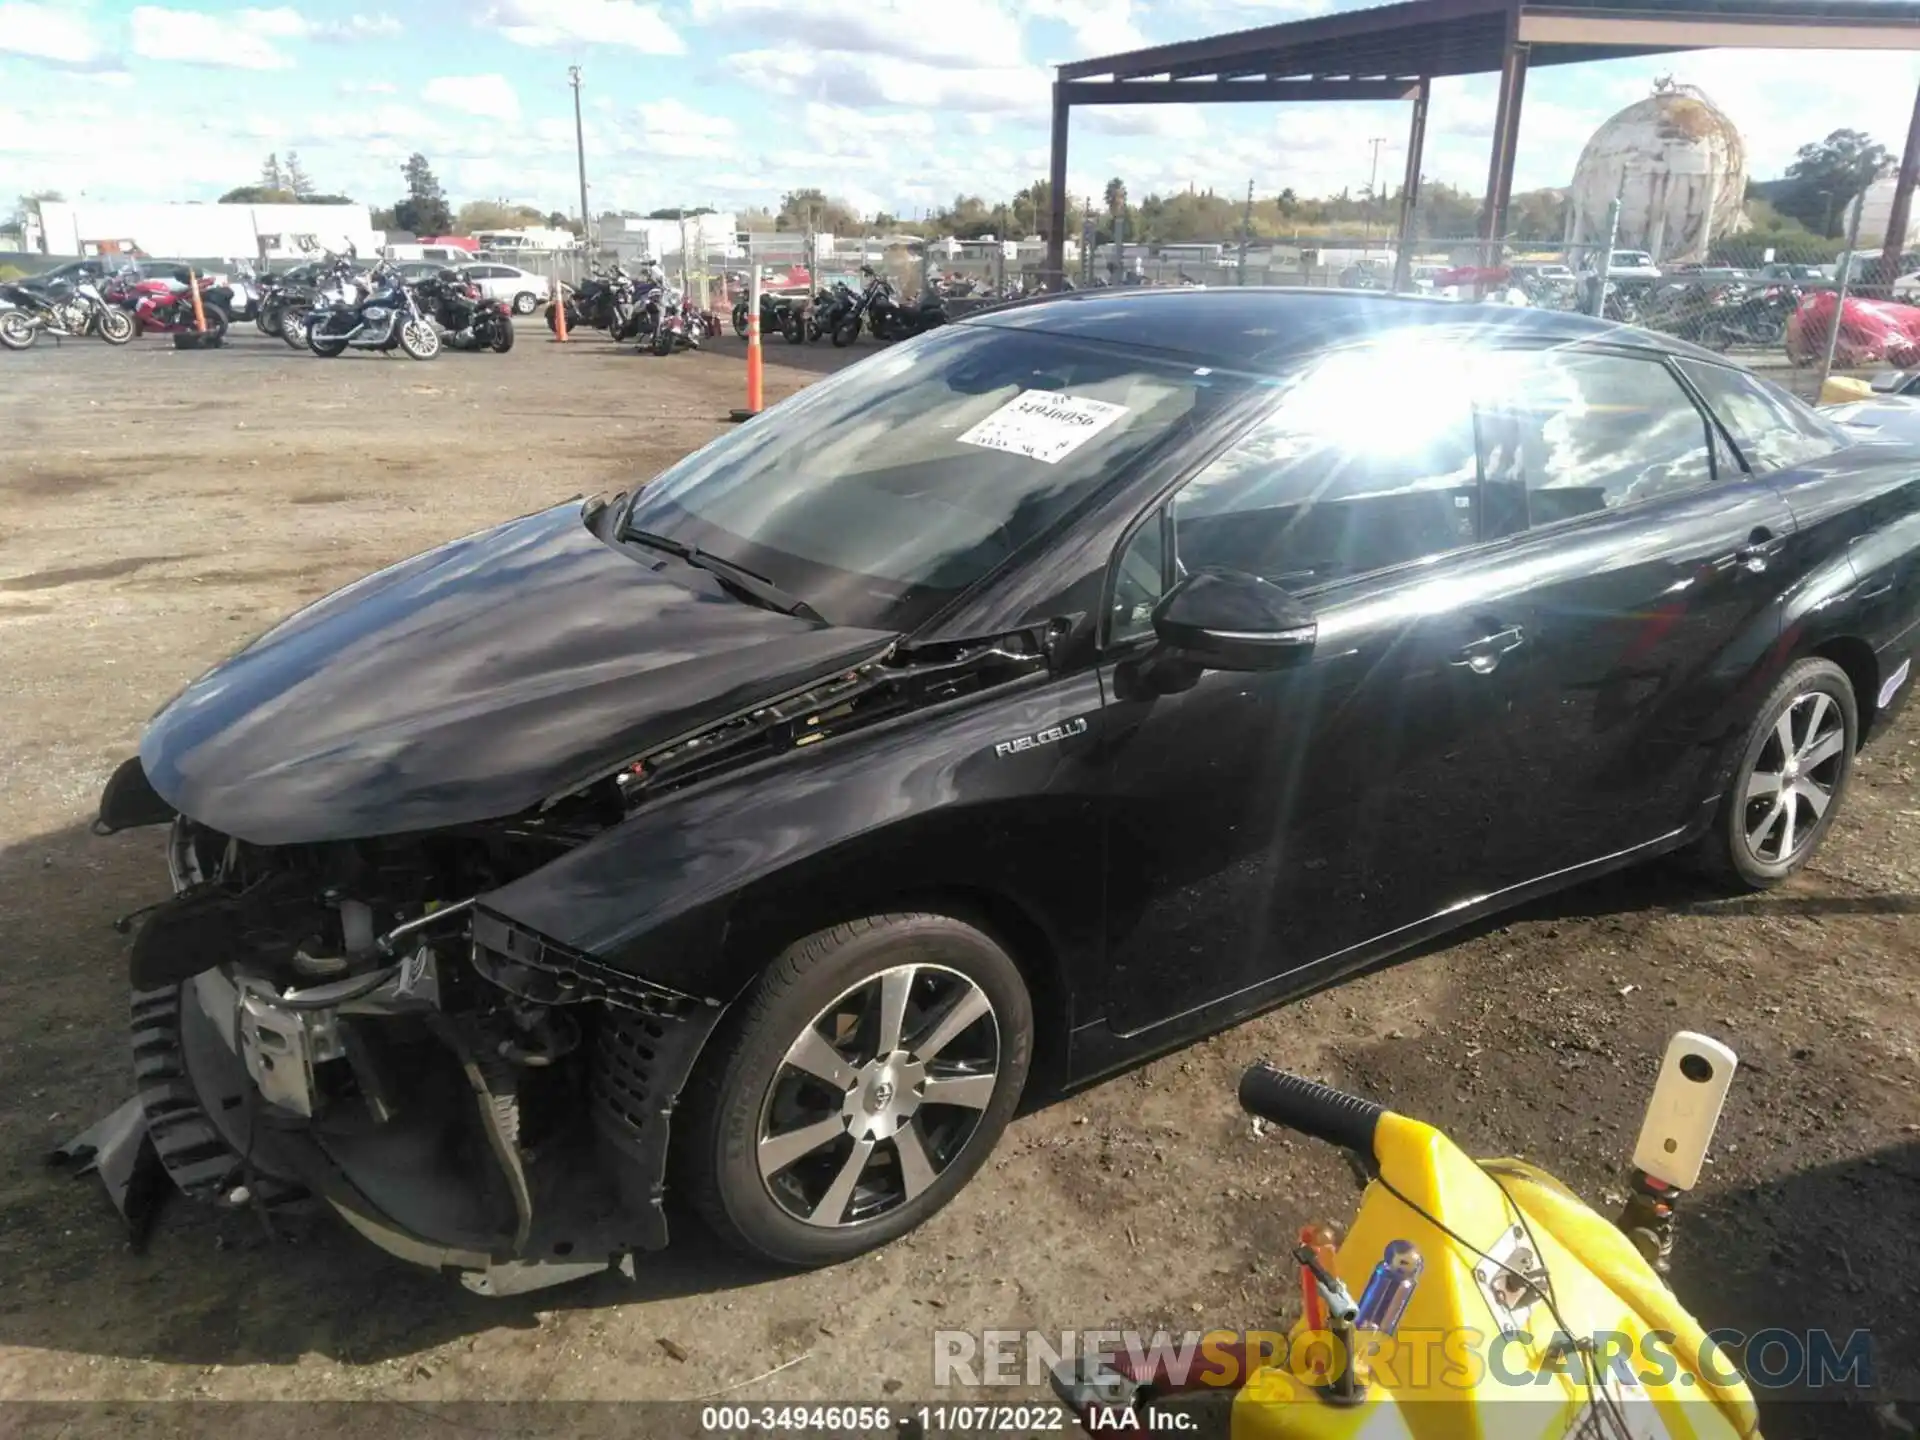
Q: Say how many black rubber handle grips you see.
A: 1